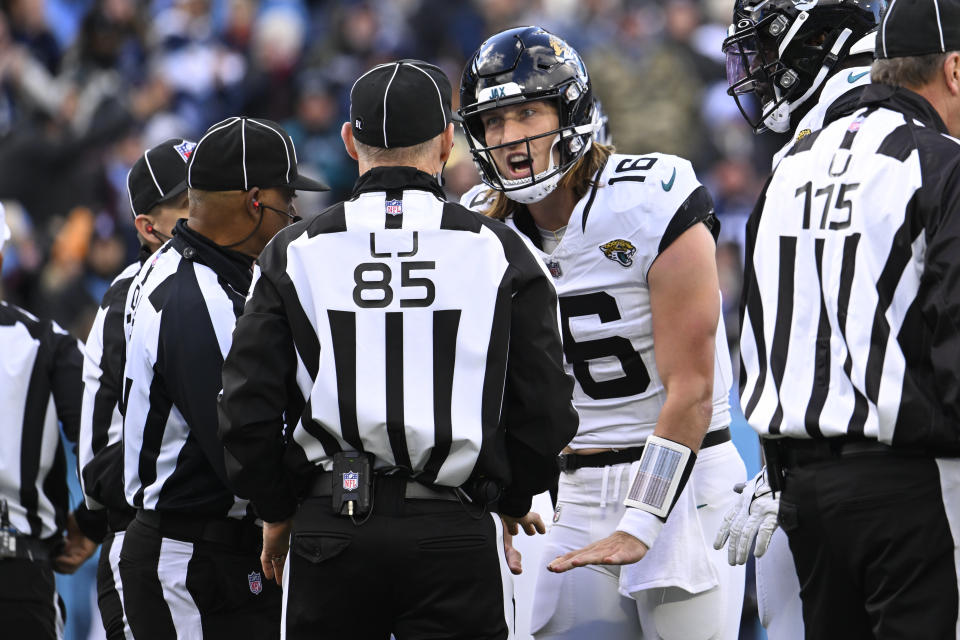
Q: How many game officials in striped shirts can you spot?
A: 5